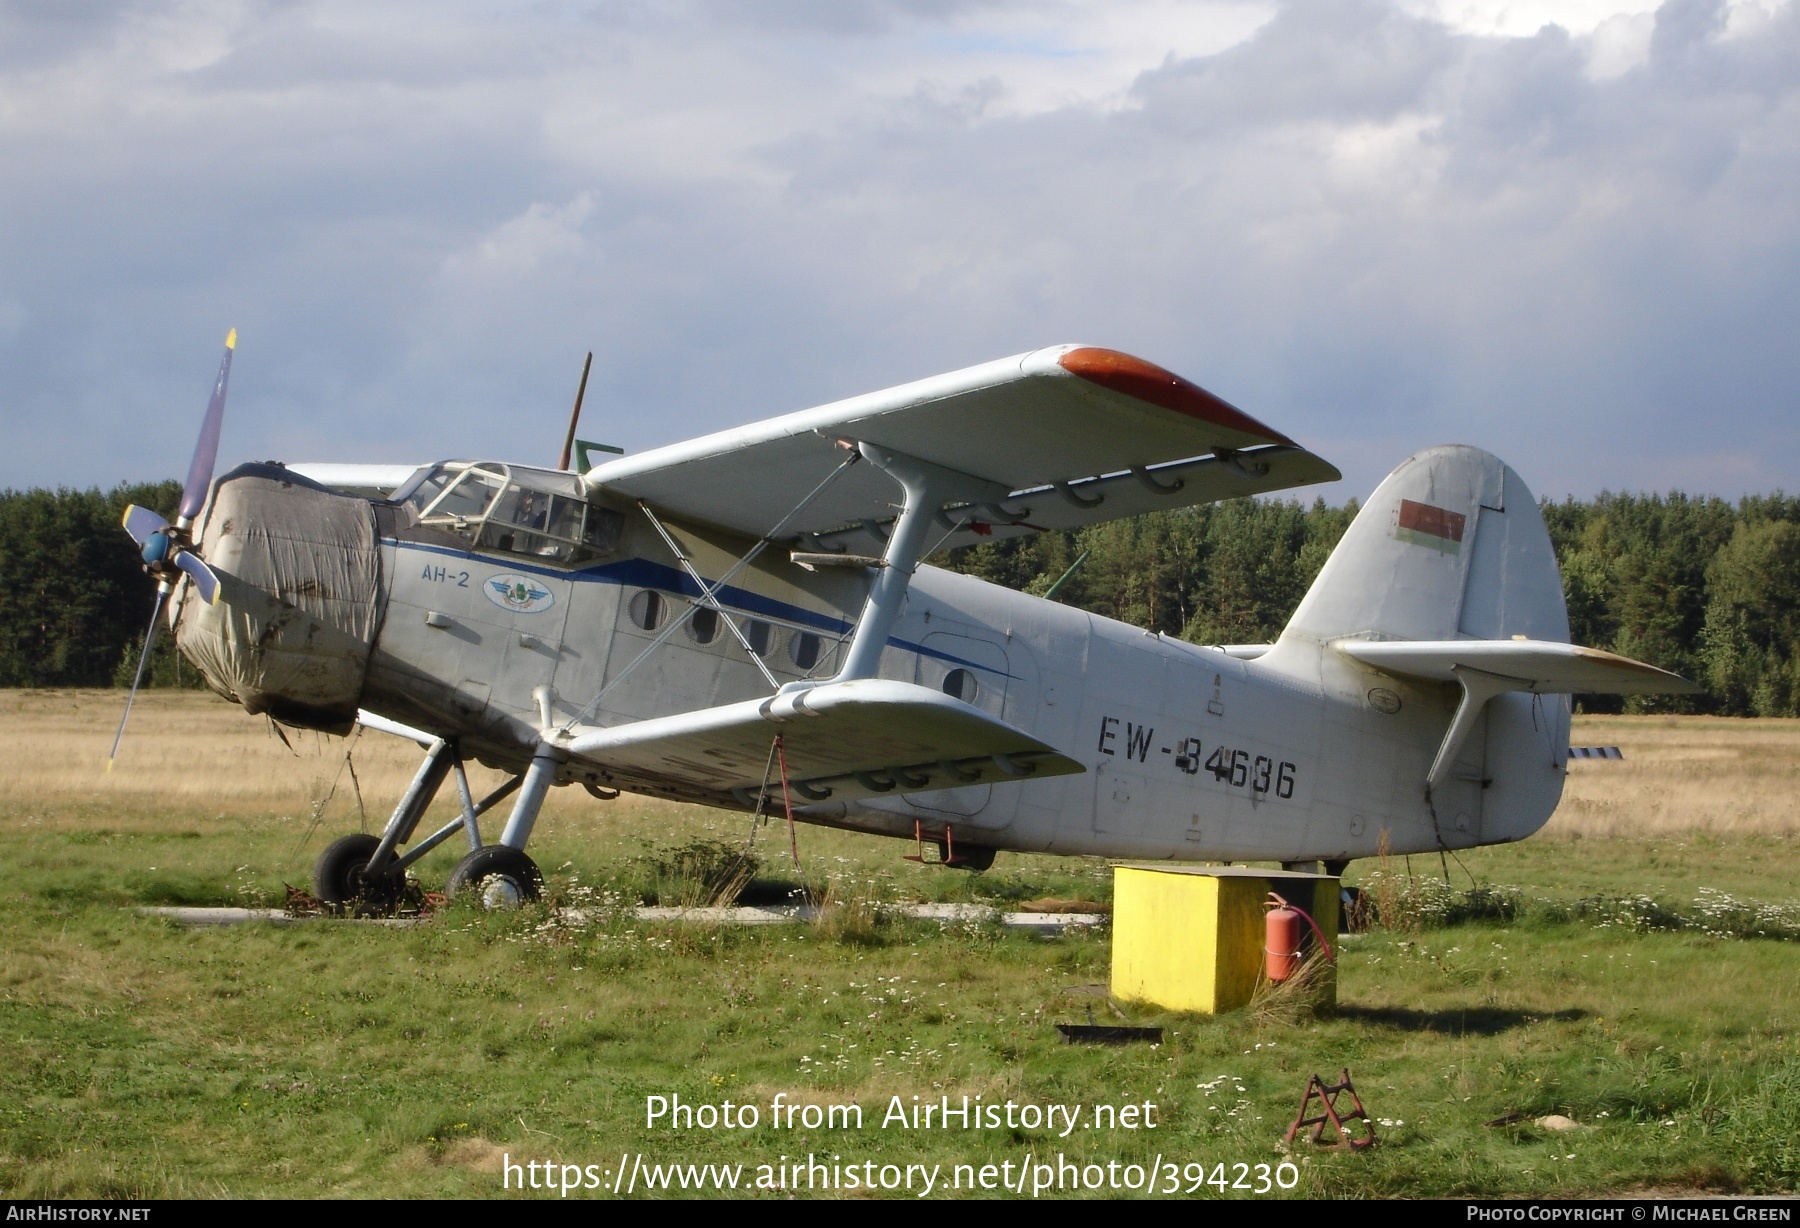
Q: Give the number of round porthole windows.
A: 5